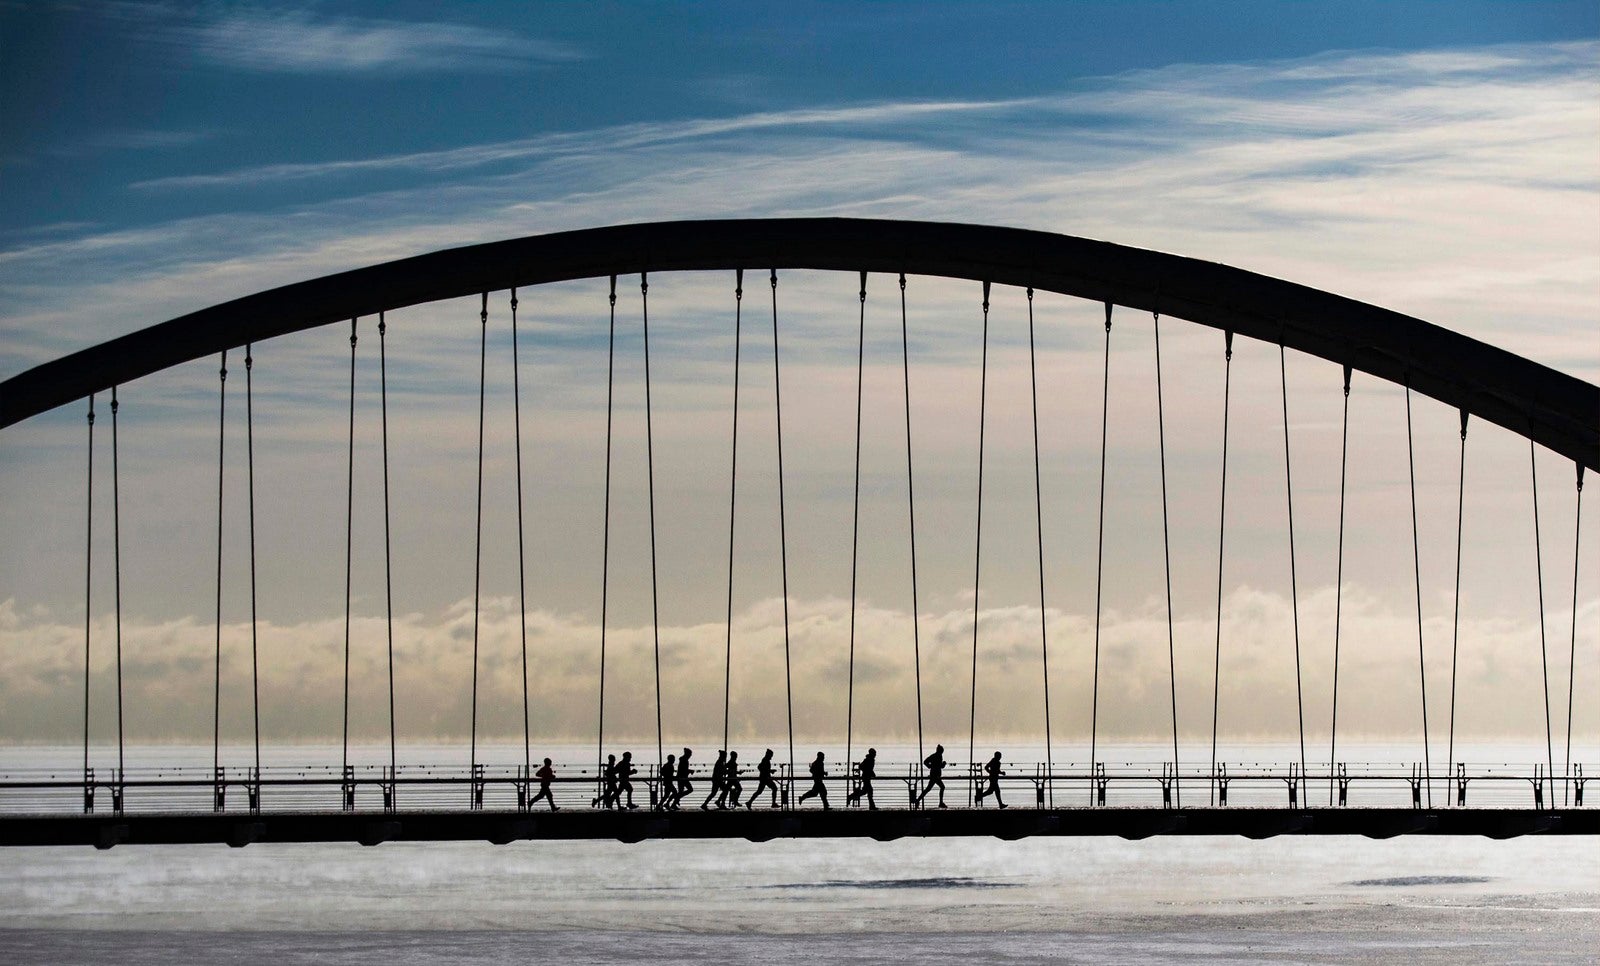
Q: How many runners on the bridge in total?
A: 12